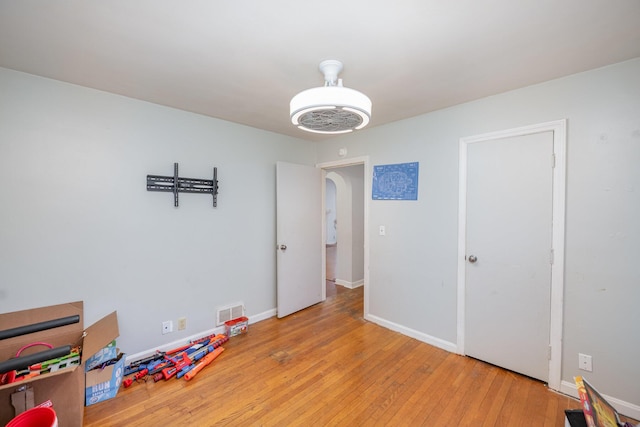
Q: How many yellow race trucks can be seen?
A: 0